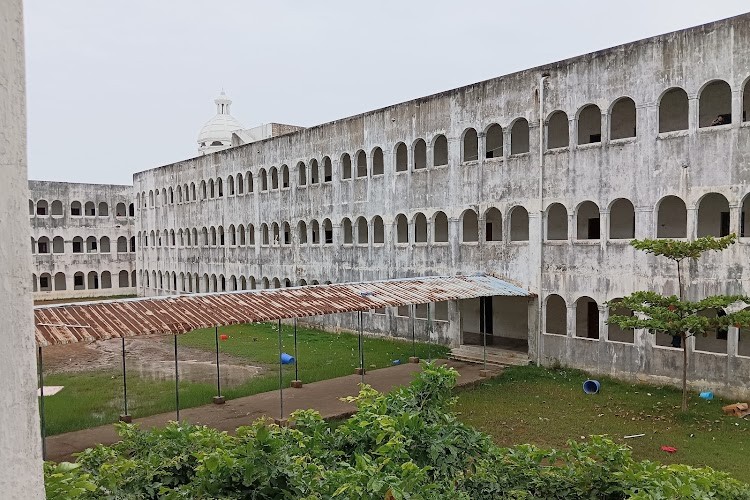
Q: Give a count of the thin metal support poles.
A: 11